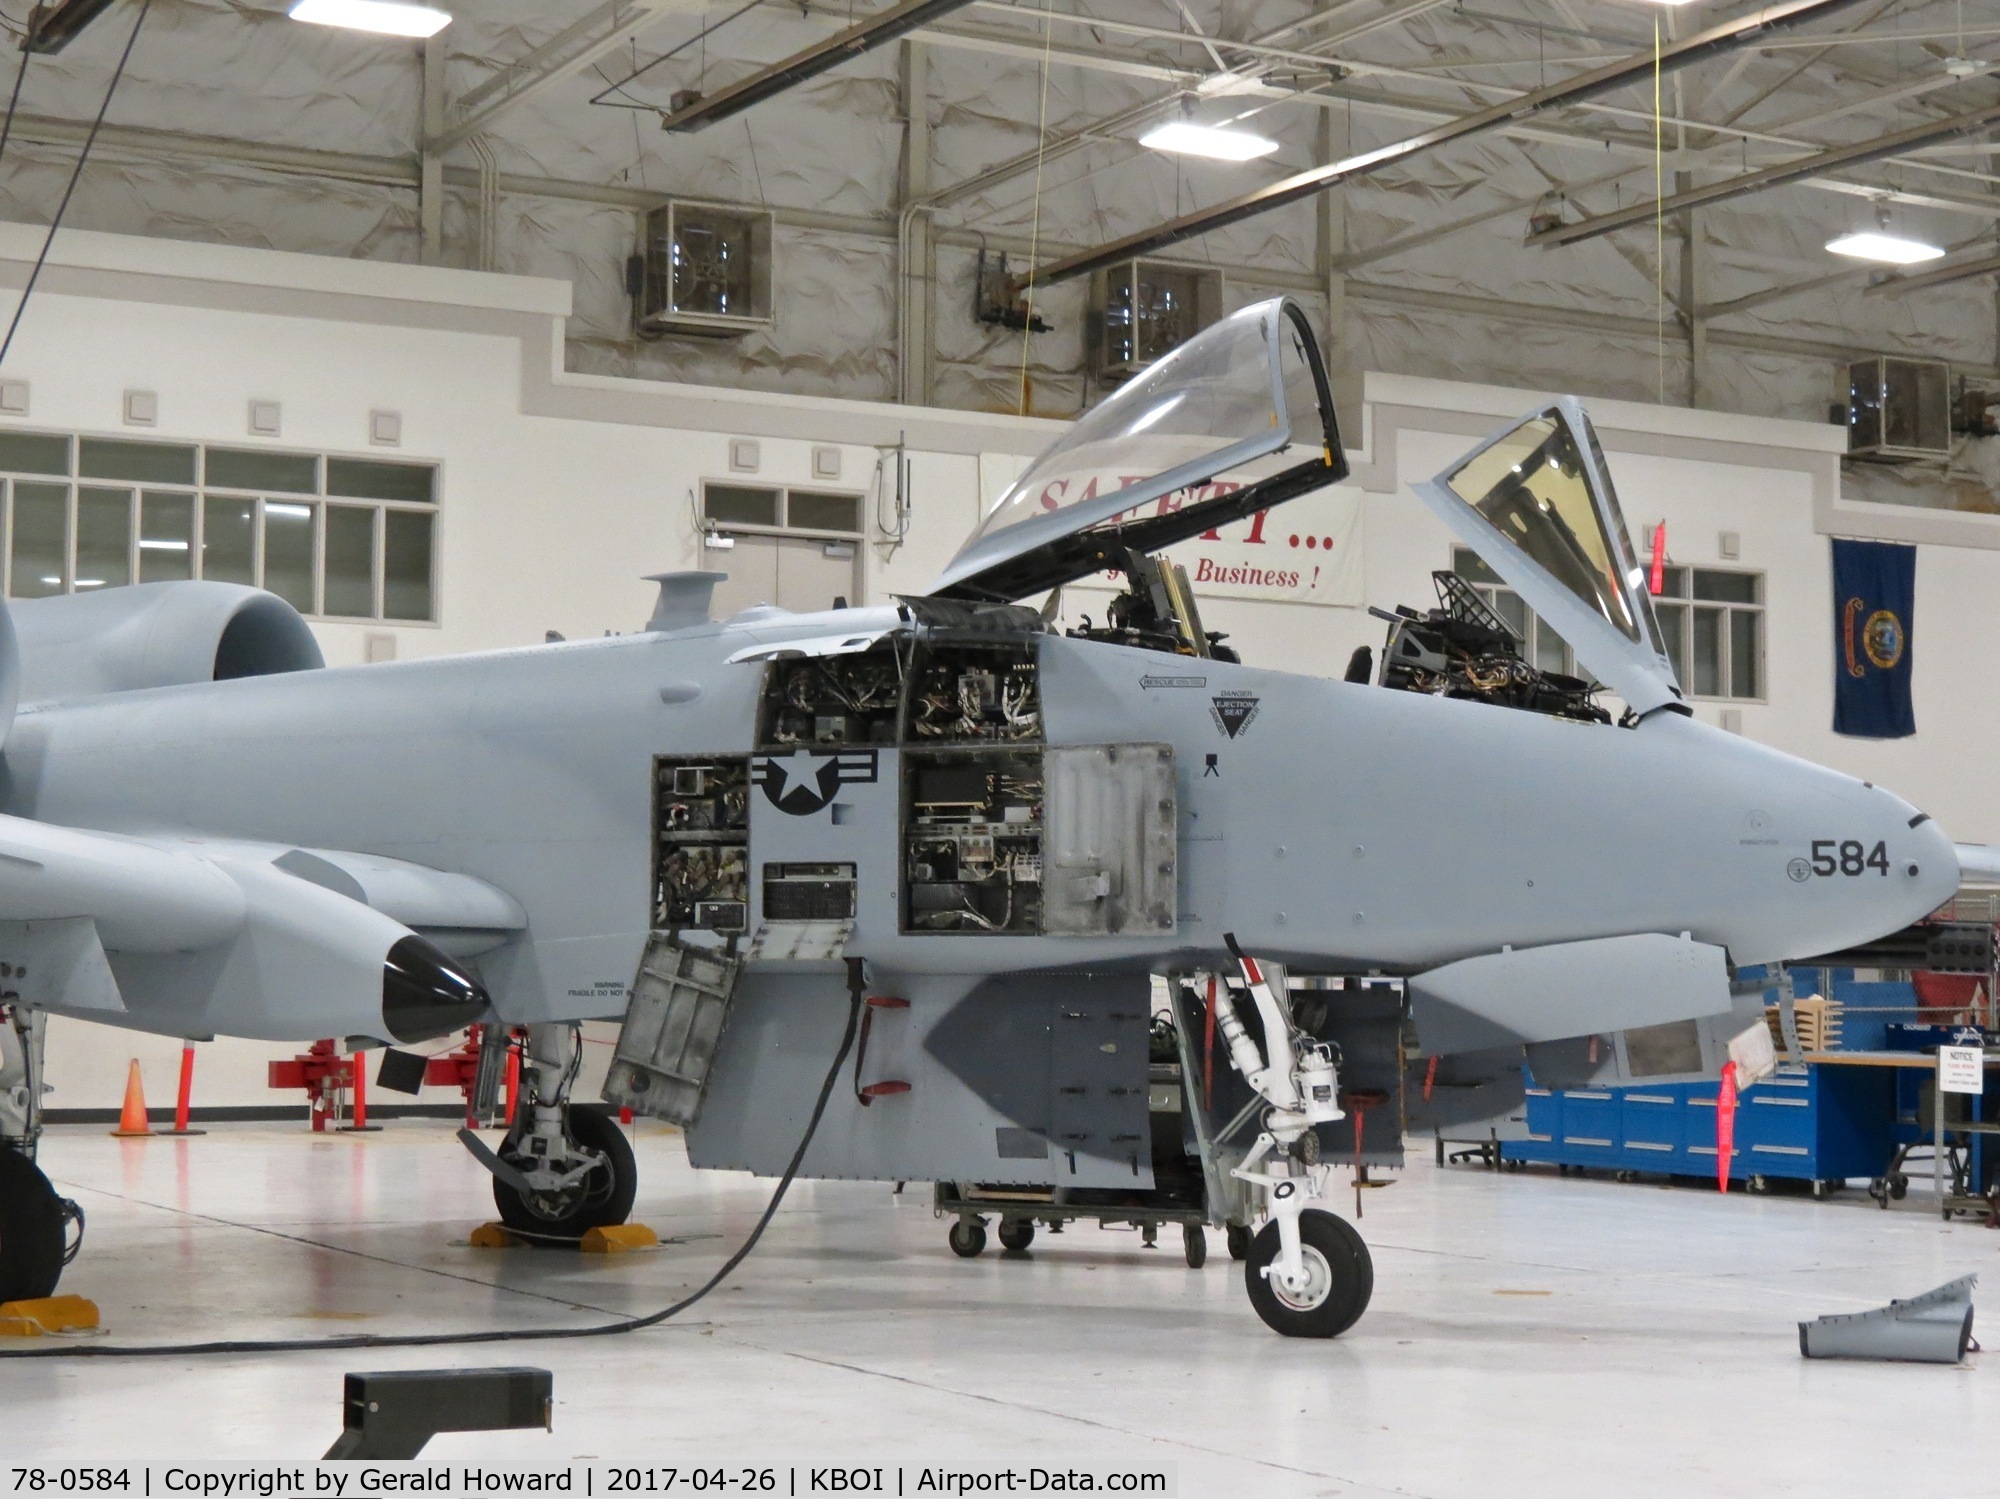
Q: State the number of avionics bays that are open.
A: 5